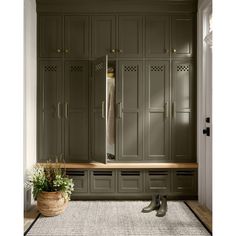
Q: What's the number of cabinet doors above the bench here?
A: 12